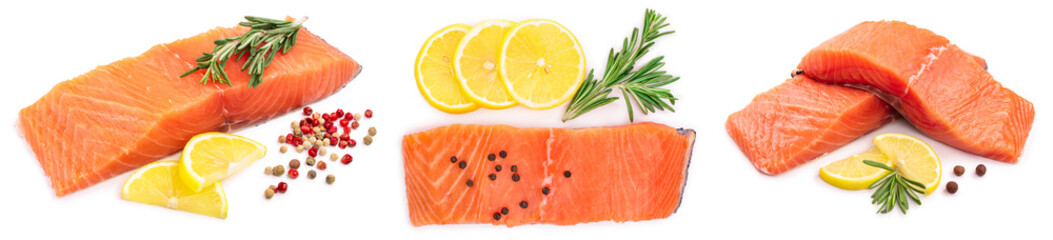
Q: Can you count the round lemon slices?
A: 3